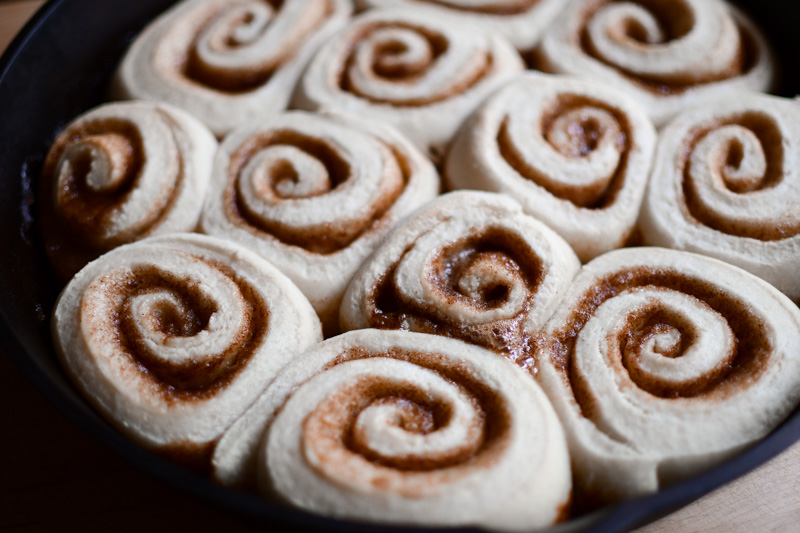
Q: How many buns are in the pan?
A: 12